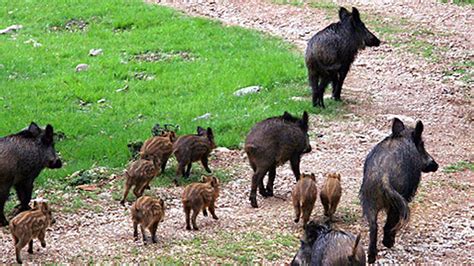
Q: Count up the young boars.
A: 8